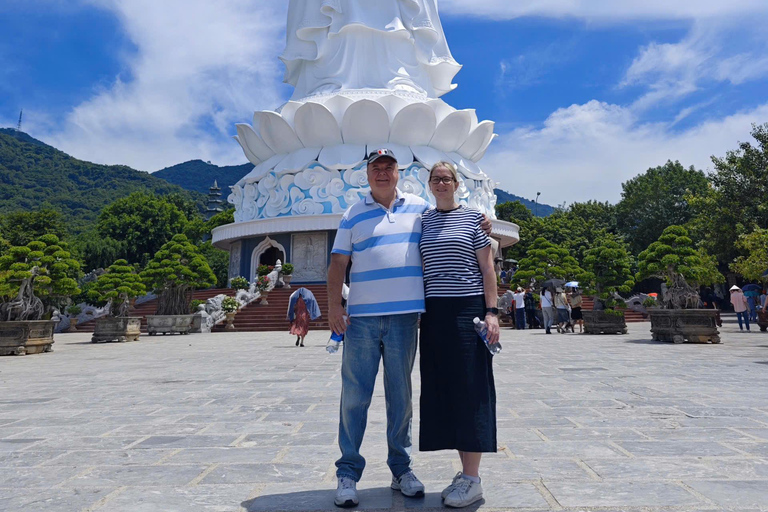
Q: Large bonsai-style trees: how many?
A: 6